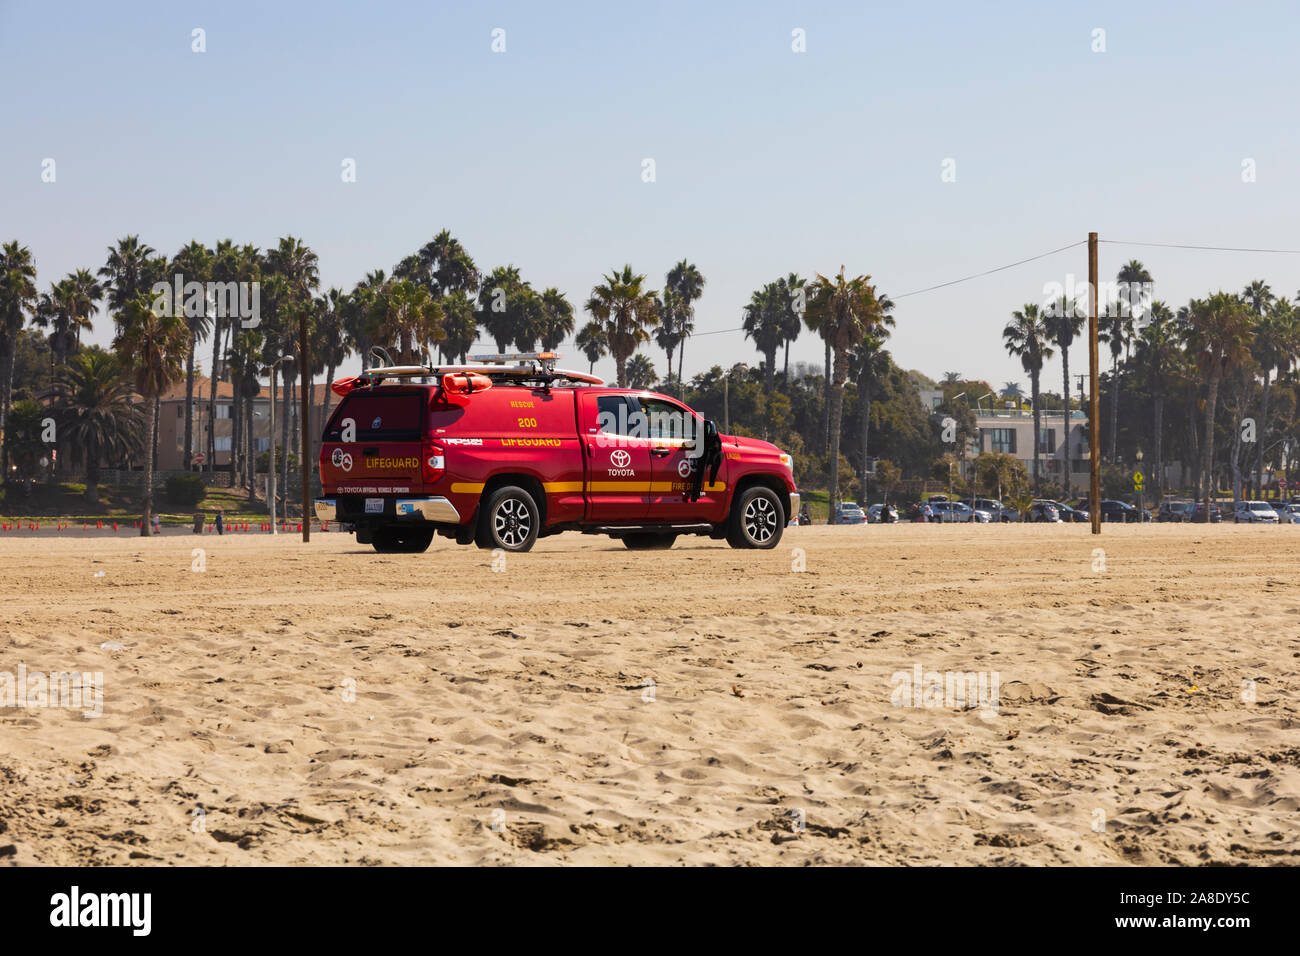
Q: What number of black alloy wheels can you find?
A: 2